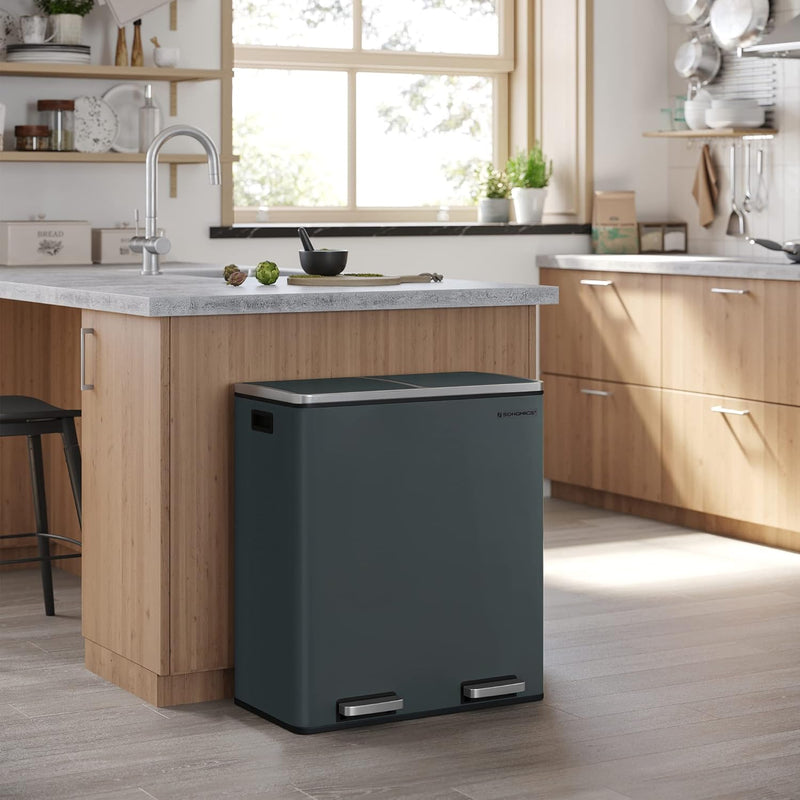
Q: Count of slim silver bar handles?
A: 5